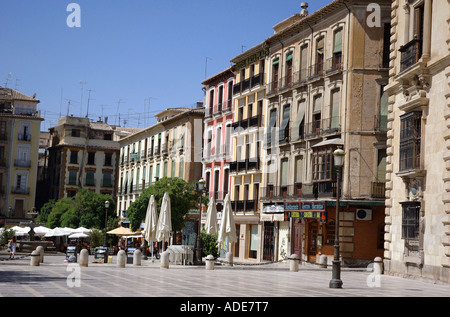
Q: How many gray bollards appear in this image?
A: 11